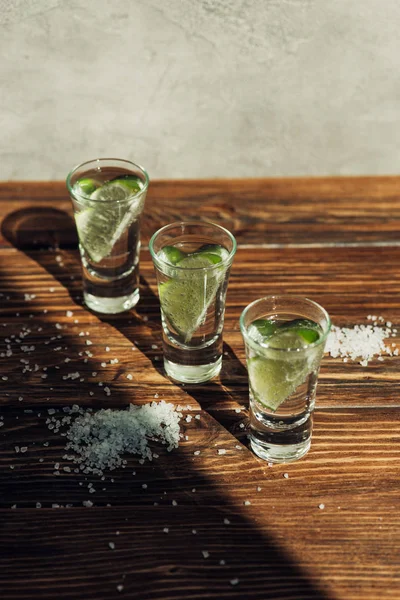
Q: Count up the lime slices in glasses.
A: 3